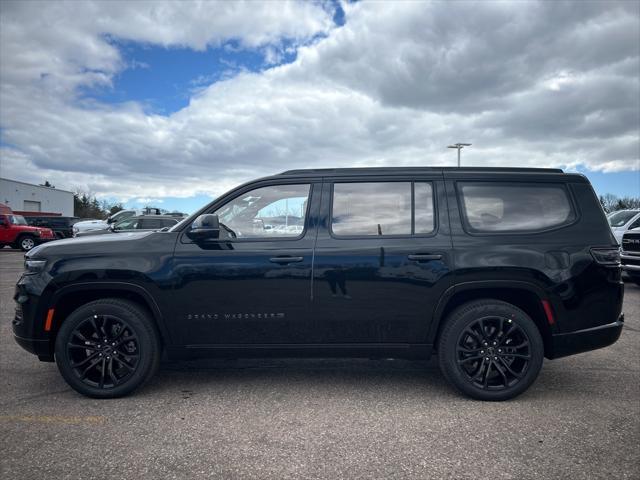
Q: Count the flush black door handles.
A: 2